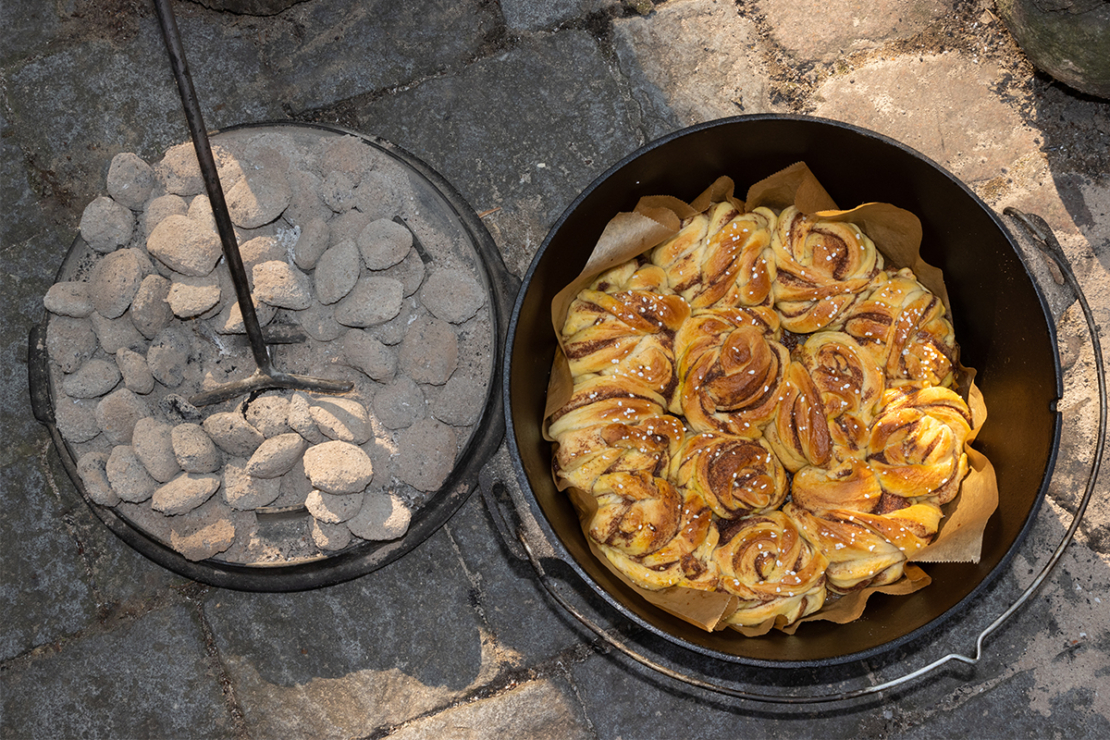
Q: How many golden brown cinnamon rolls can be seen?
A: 12